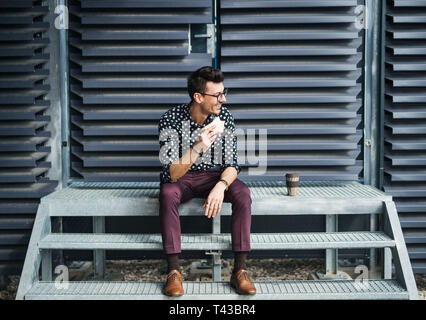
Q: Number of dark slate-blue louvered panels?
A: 4